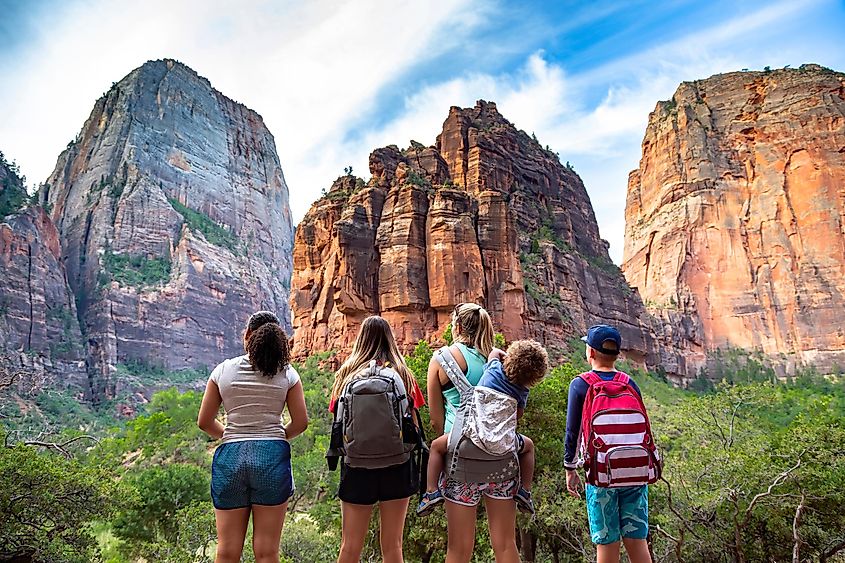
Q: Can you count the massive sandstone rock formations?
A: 3